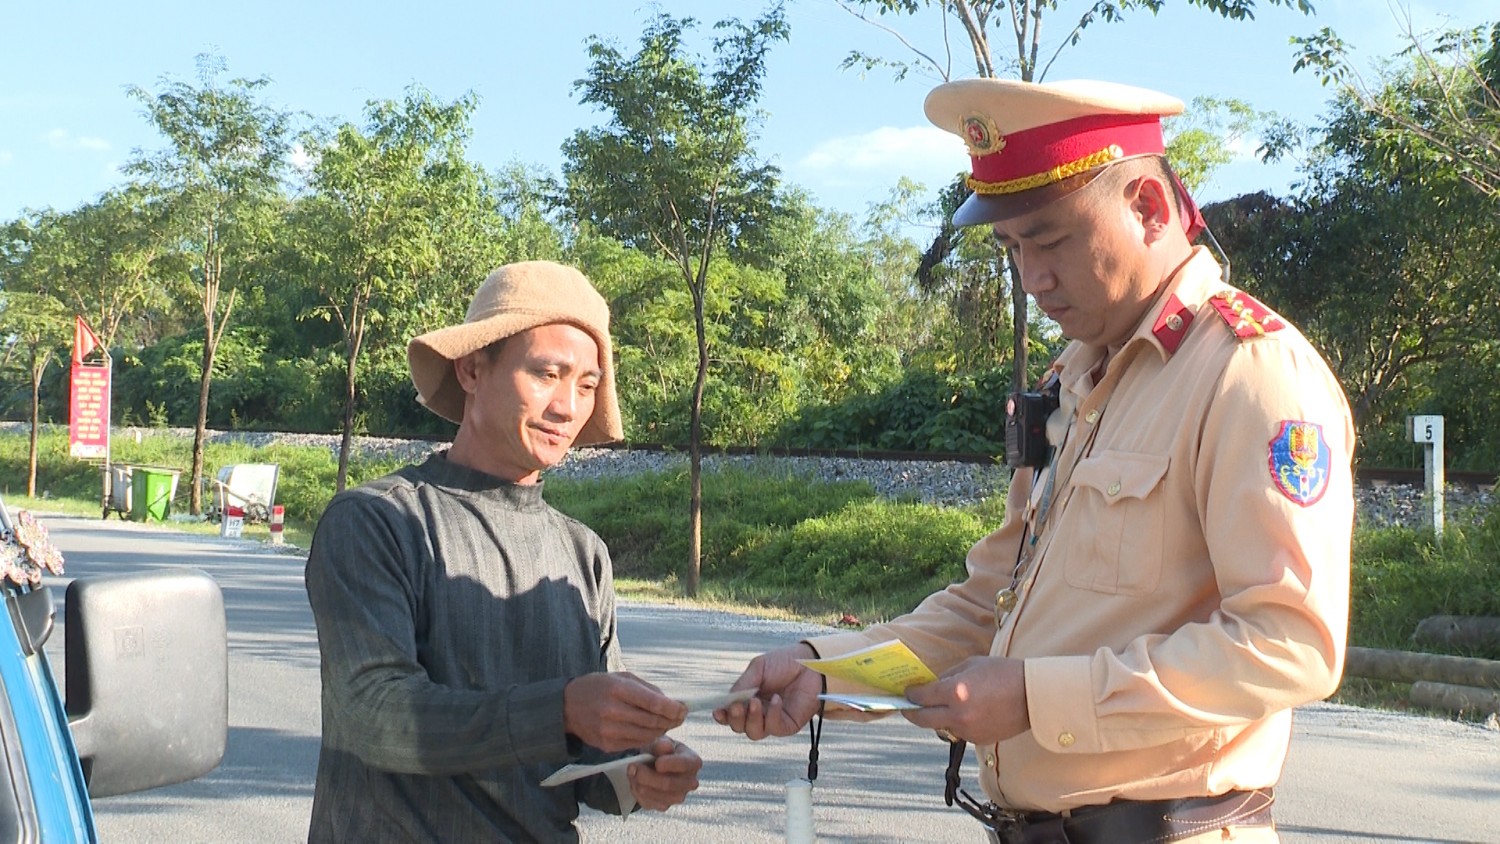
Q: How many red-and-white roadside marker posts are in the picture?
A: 2